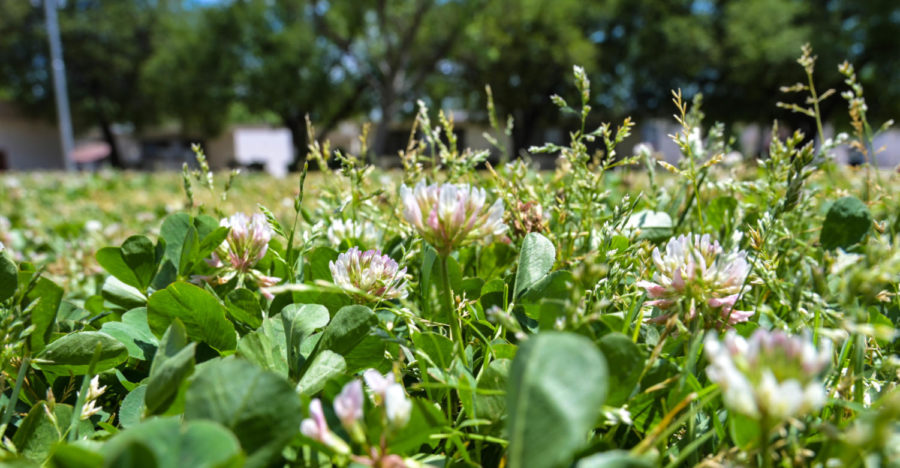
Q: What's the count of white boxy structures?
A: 1